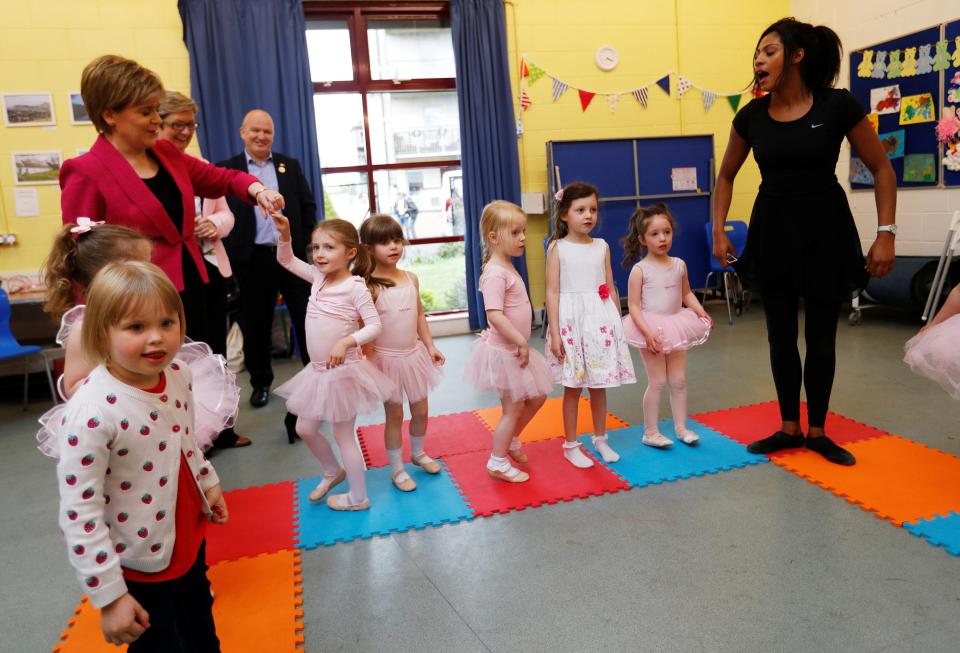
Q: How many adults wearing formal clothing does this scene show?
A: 3